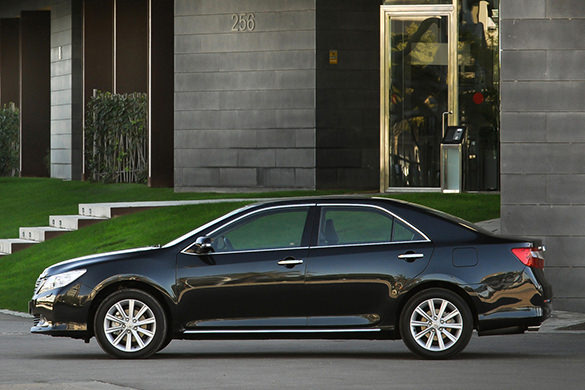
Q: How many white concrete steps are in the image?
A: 4